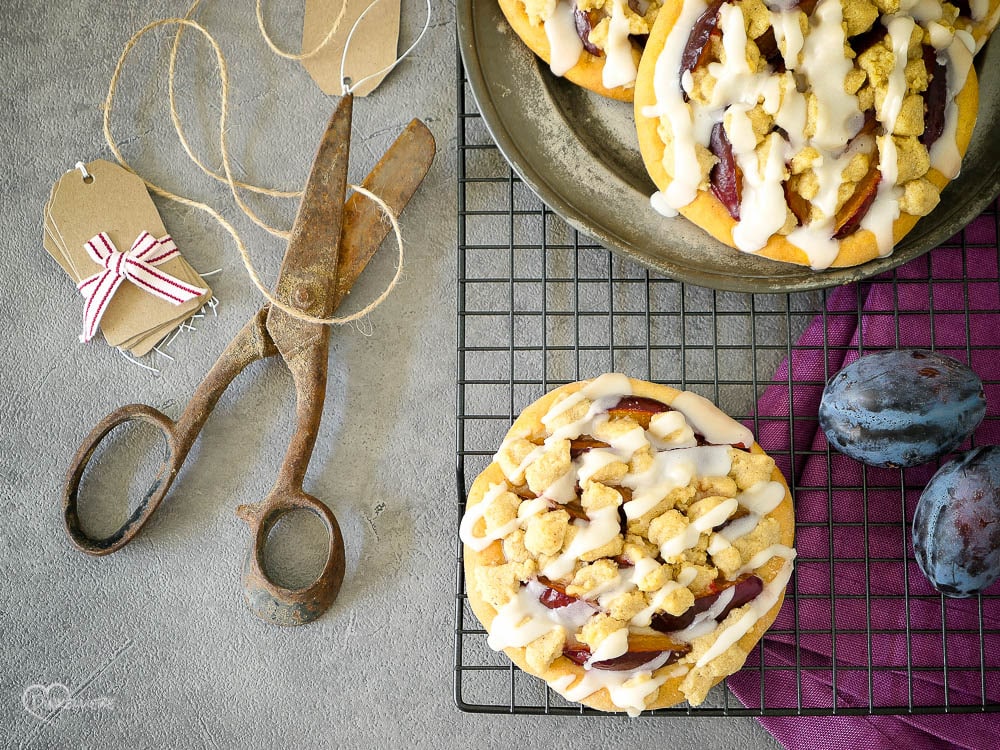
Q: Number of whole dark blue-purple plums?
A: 2